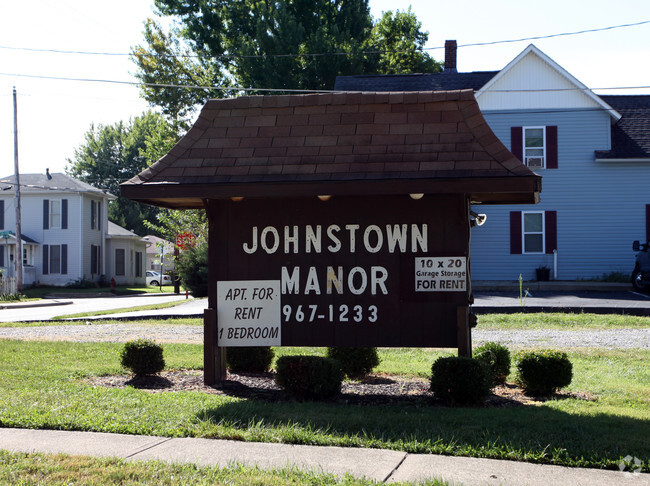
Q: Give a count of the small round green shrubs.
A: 7